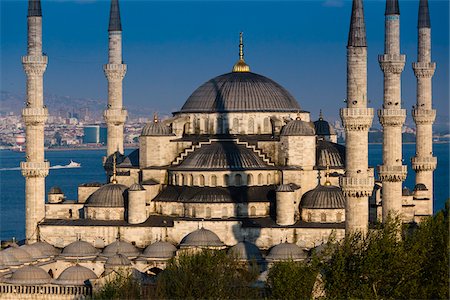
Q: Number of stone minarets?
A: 5